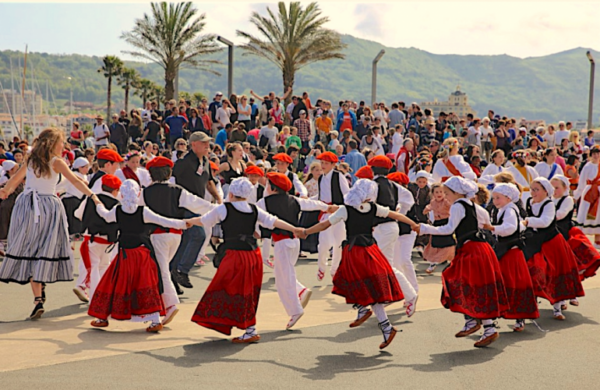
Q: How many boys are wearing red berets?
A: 11